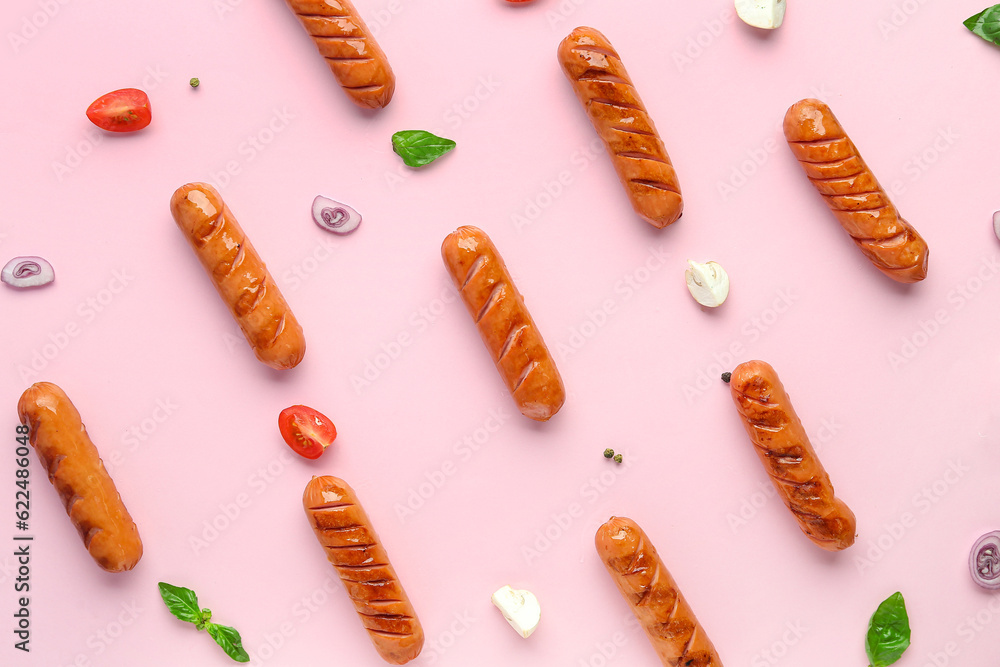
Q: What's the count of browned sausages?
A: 9